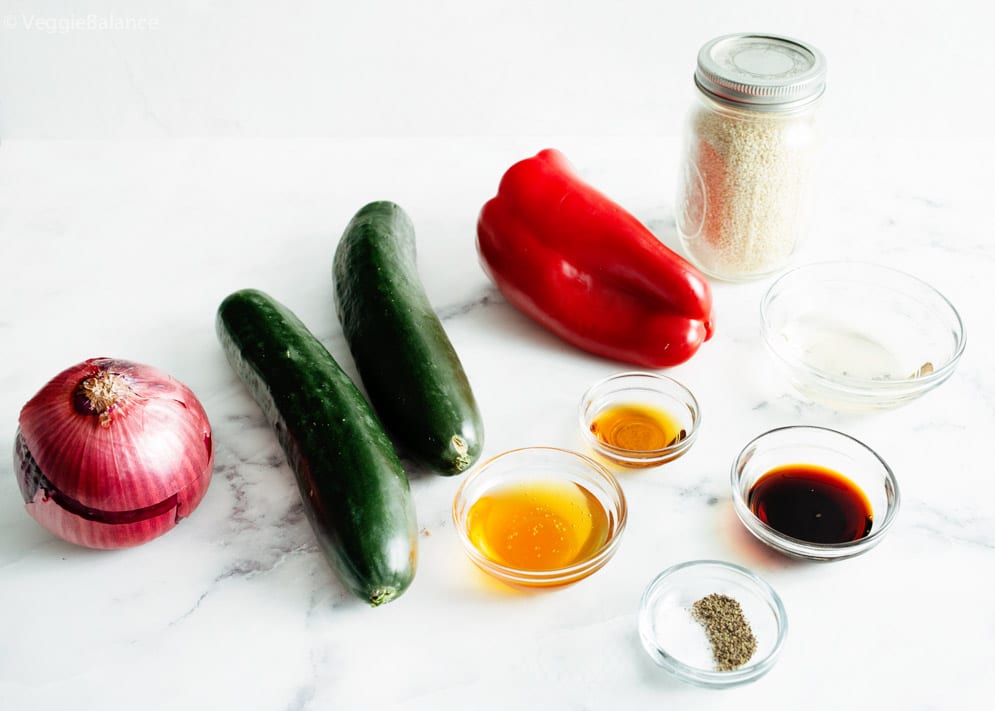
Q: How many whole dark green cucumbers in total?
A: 2